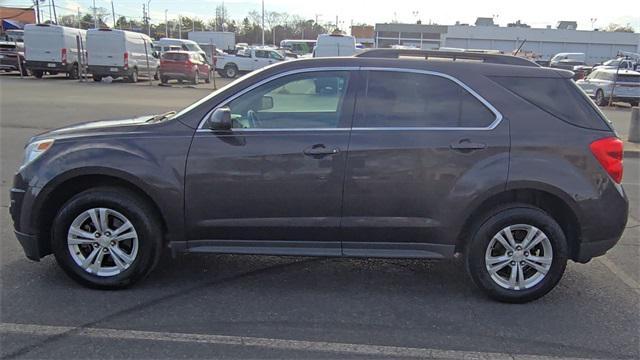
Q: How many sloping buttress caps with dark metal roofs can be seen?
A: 0